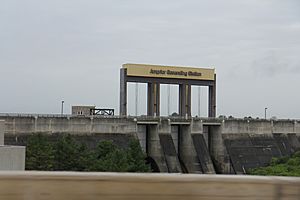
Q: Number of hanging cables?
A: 3